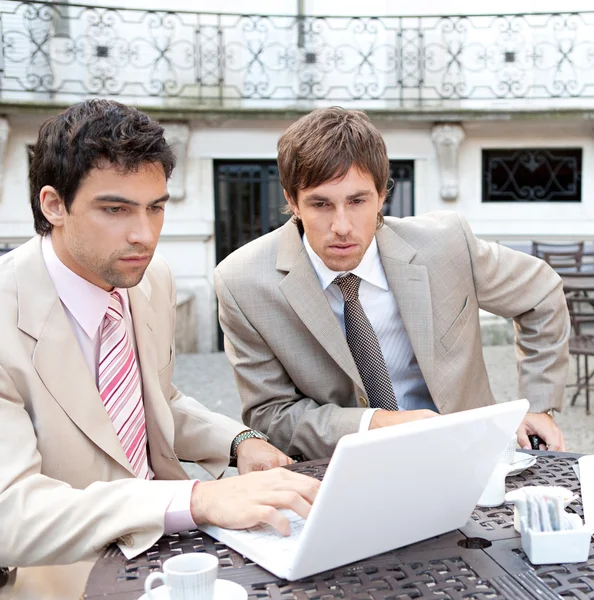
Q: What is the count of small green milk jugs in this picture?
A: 0